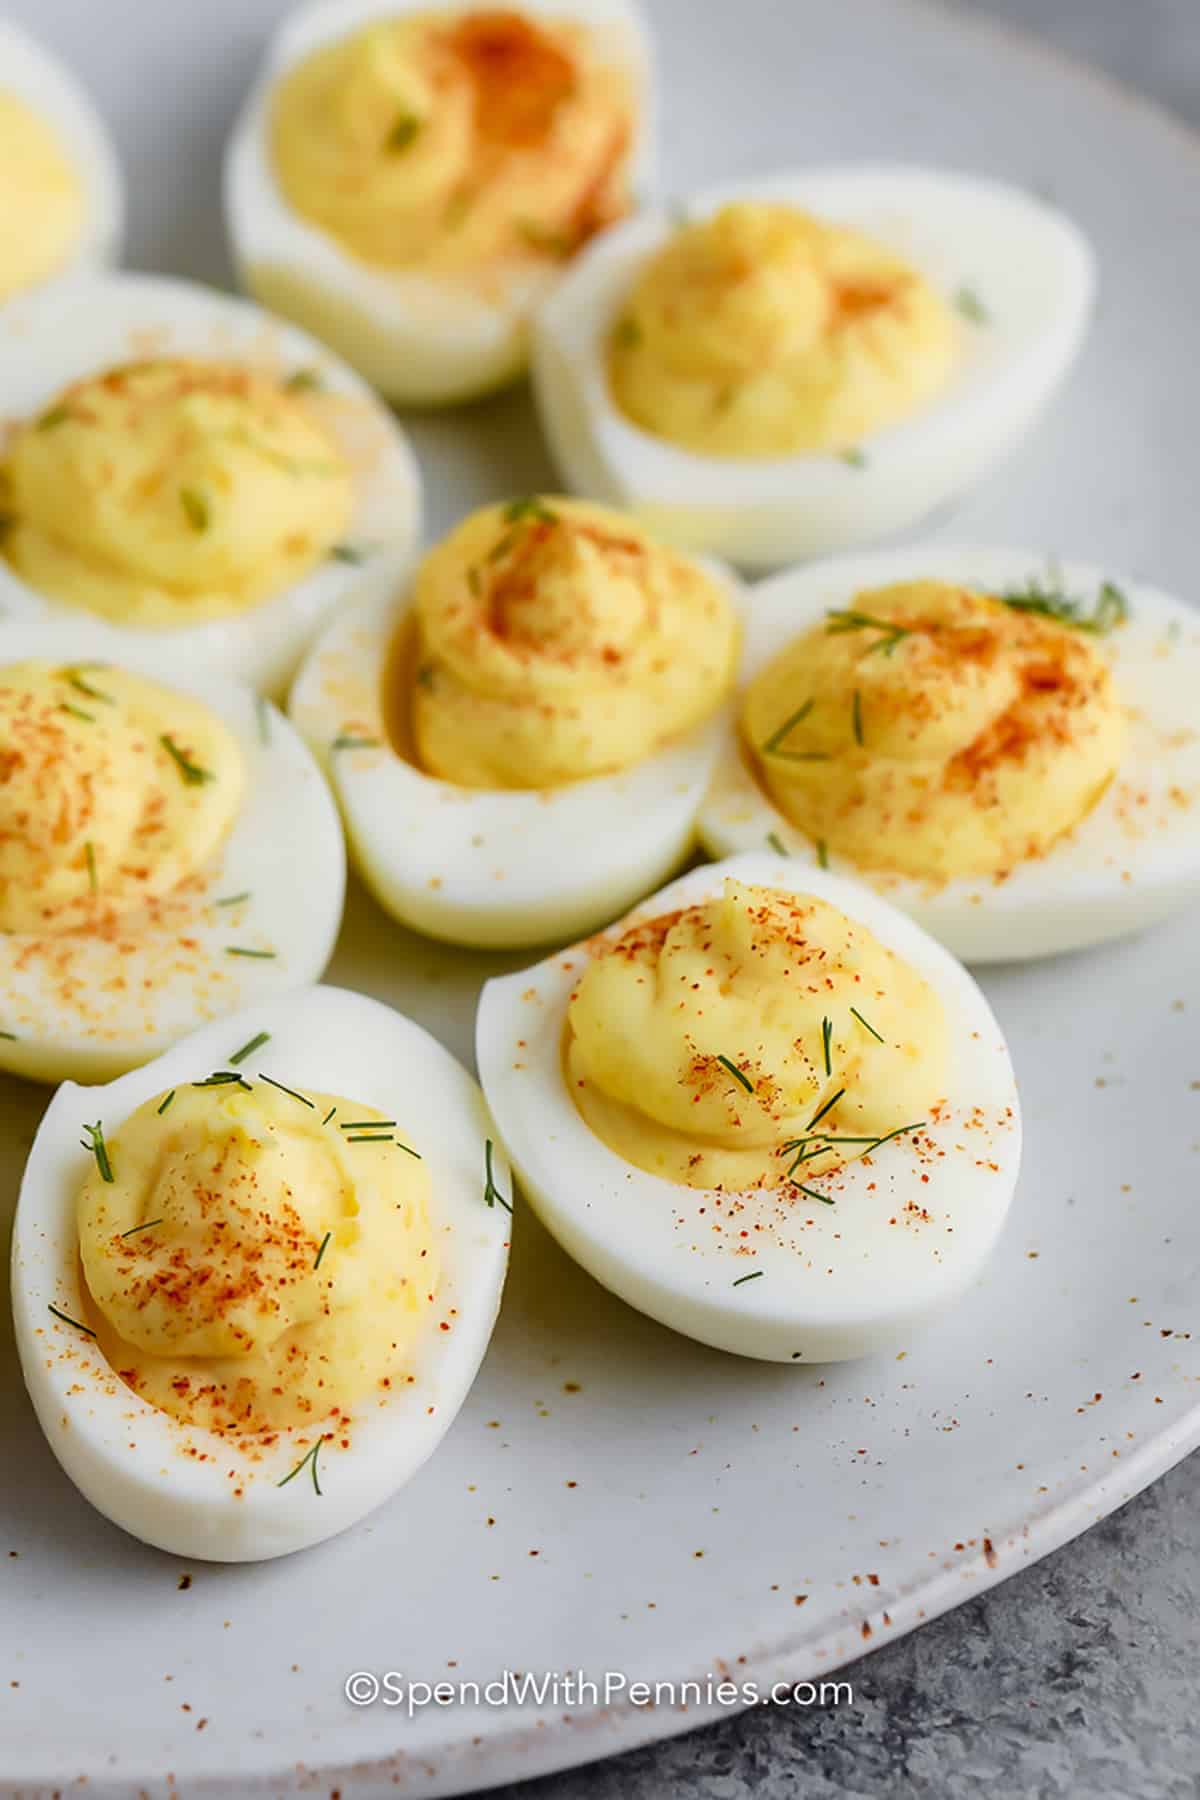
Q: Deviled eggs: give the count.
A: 9